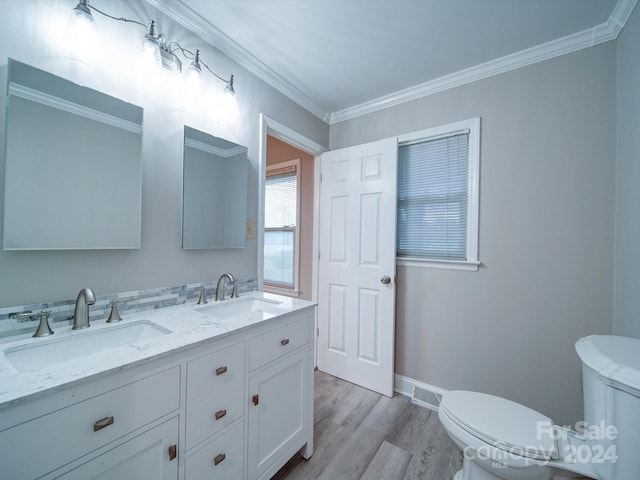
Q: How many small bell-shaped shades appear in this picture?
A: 4